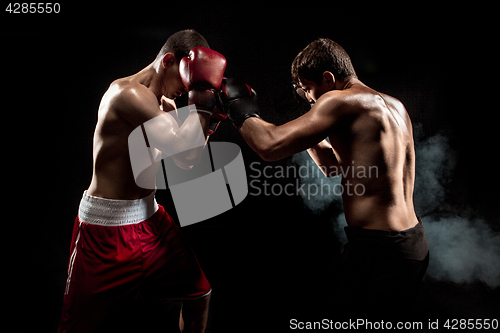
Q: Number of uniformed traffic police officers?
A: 0